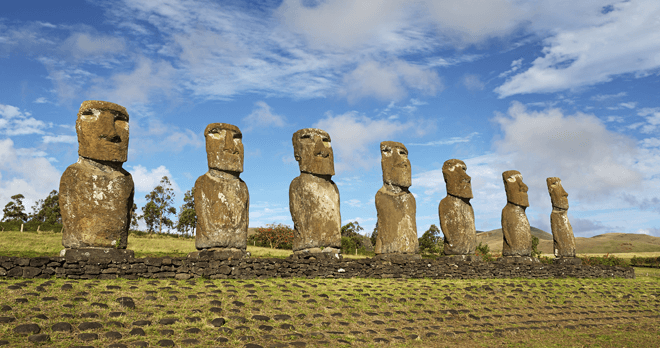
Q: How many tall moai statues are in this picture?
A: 7